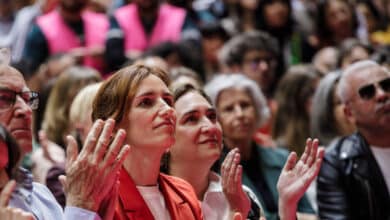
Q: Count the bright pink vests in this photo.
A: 2